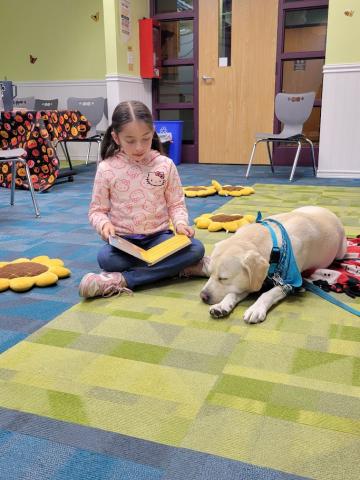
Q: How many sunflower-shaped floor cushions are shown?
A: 4